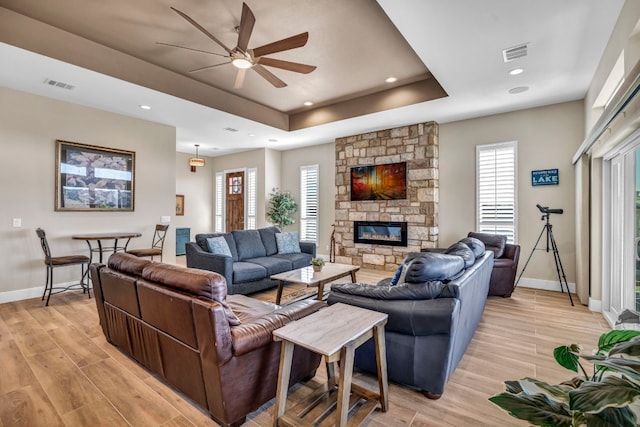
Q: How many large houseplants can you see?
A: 2